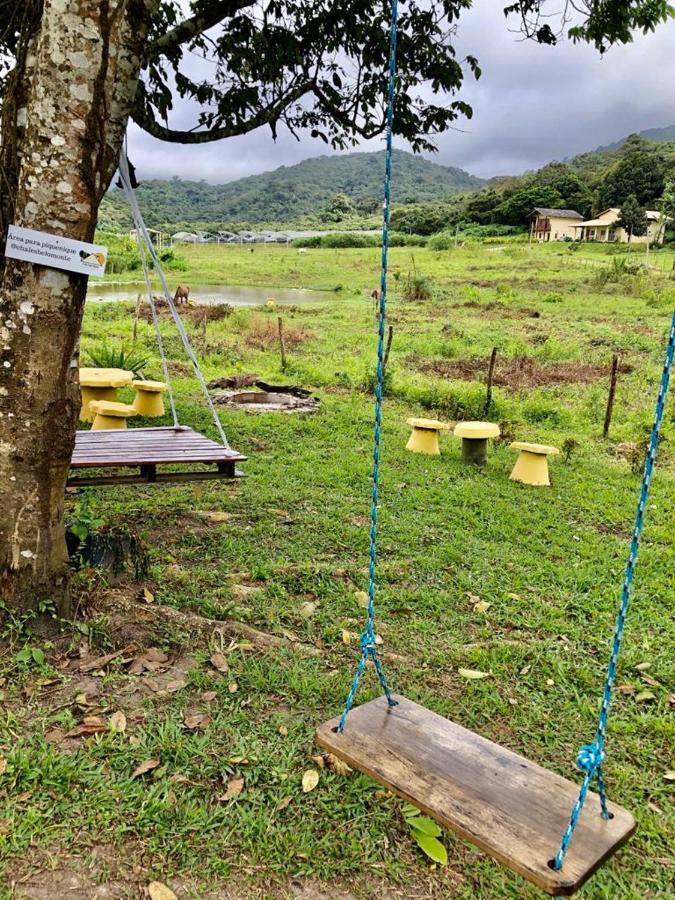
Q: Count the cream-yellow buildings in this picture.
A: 2